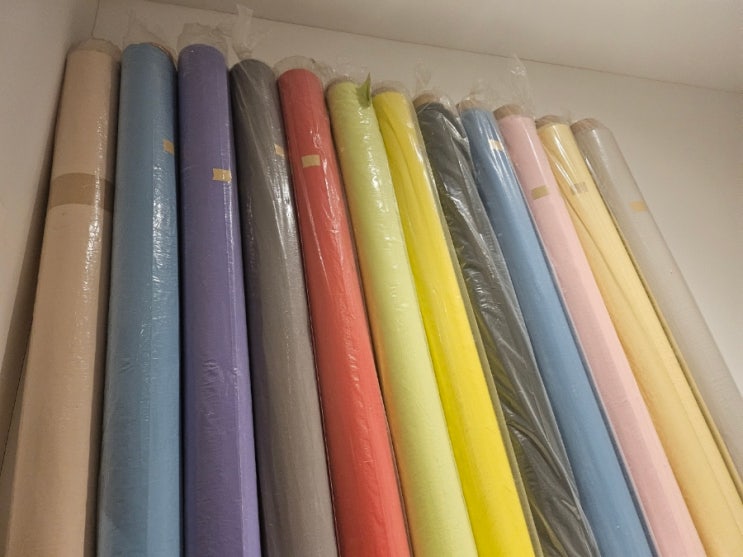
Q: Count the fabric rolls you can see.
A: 12